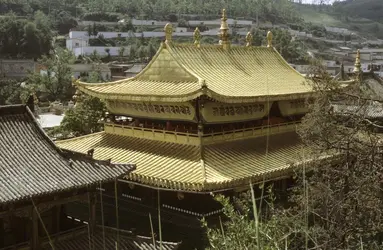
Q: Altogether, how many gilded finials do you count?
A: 6